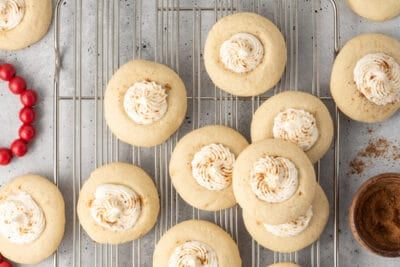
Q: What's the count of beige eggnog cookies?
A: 13